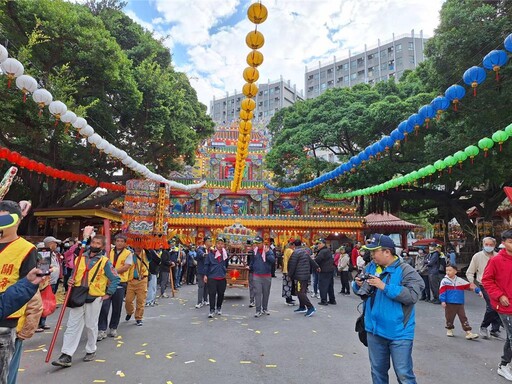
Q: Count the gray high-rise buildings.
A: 2